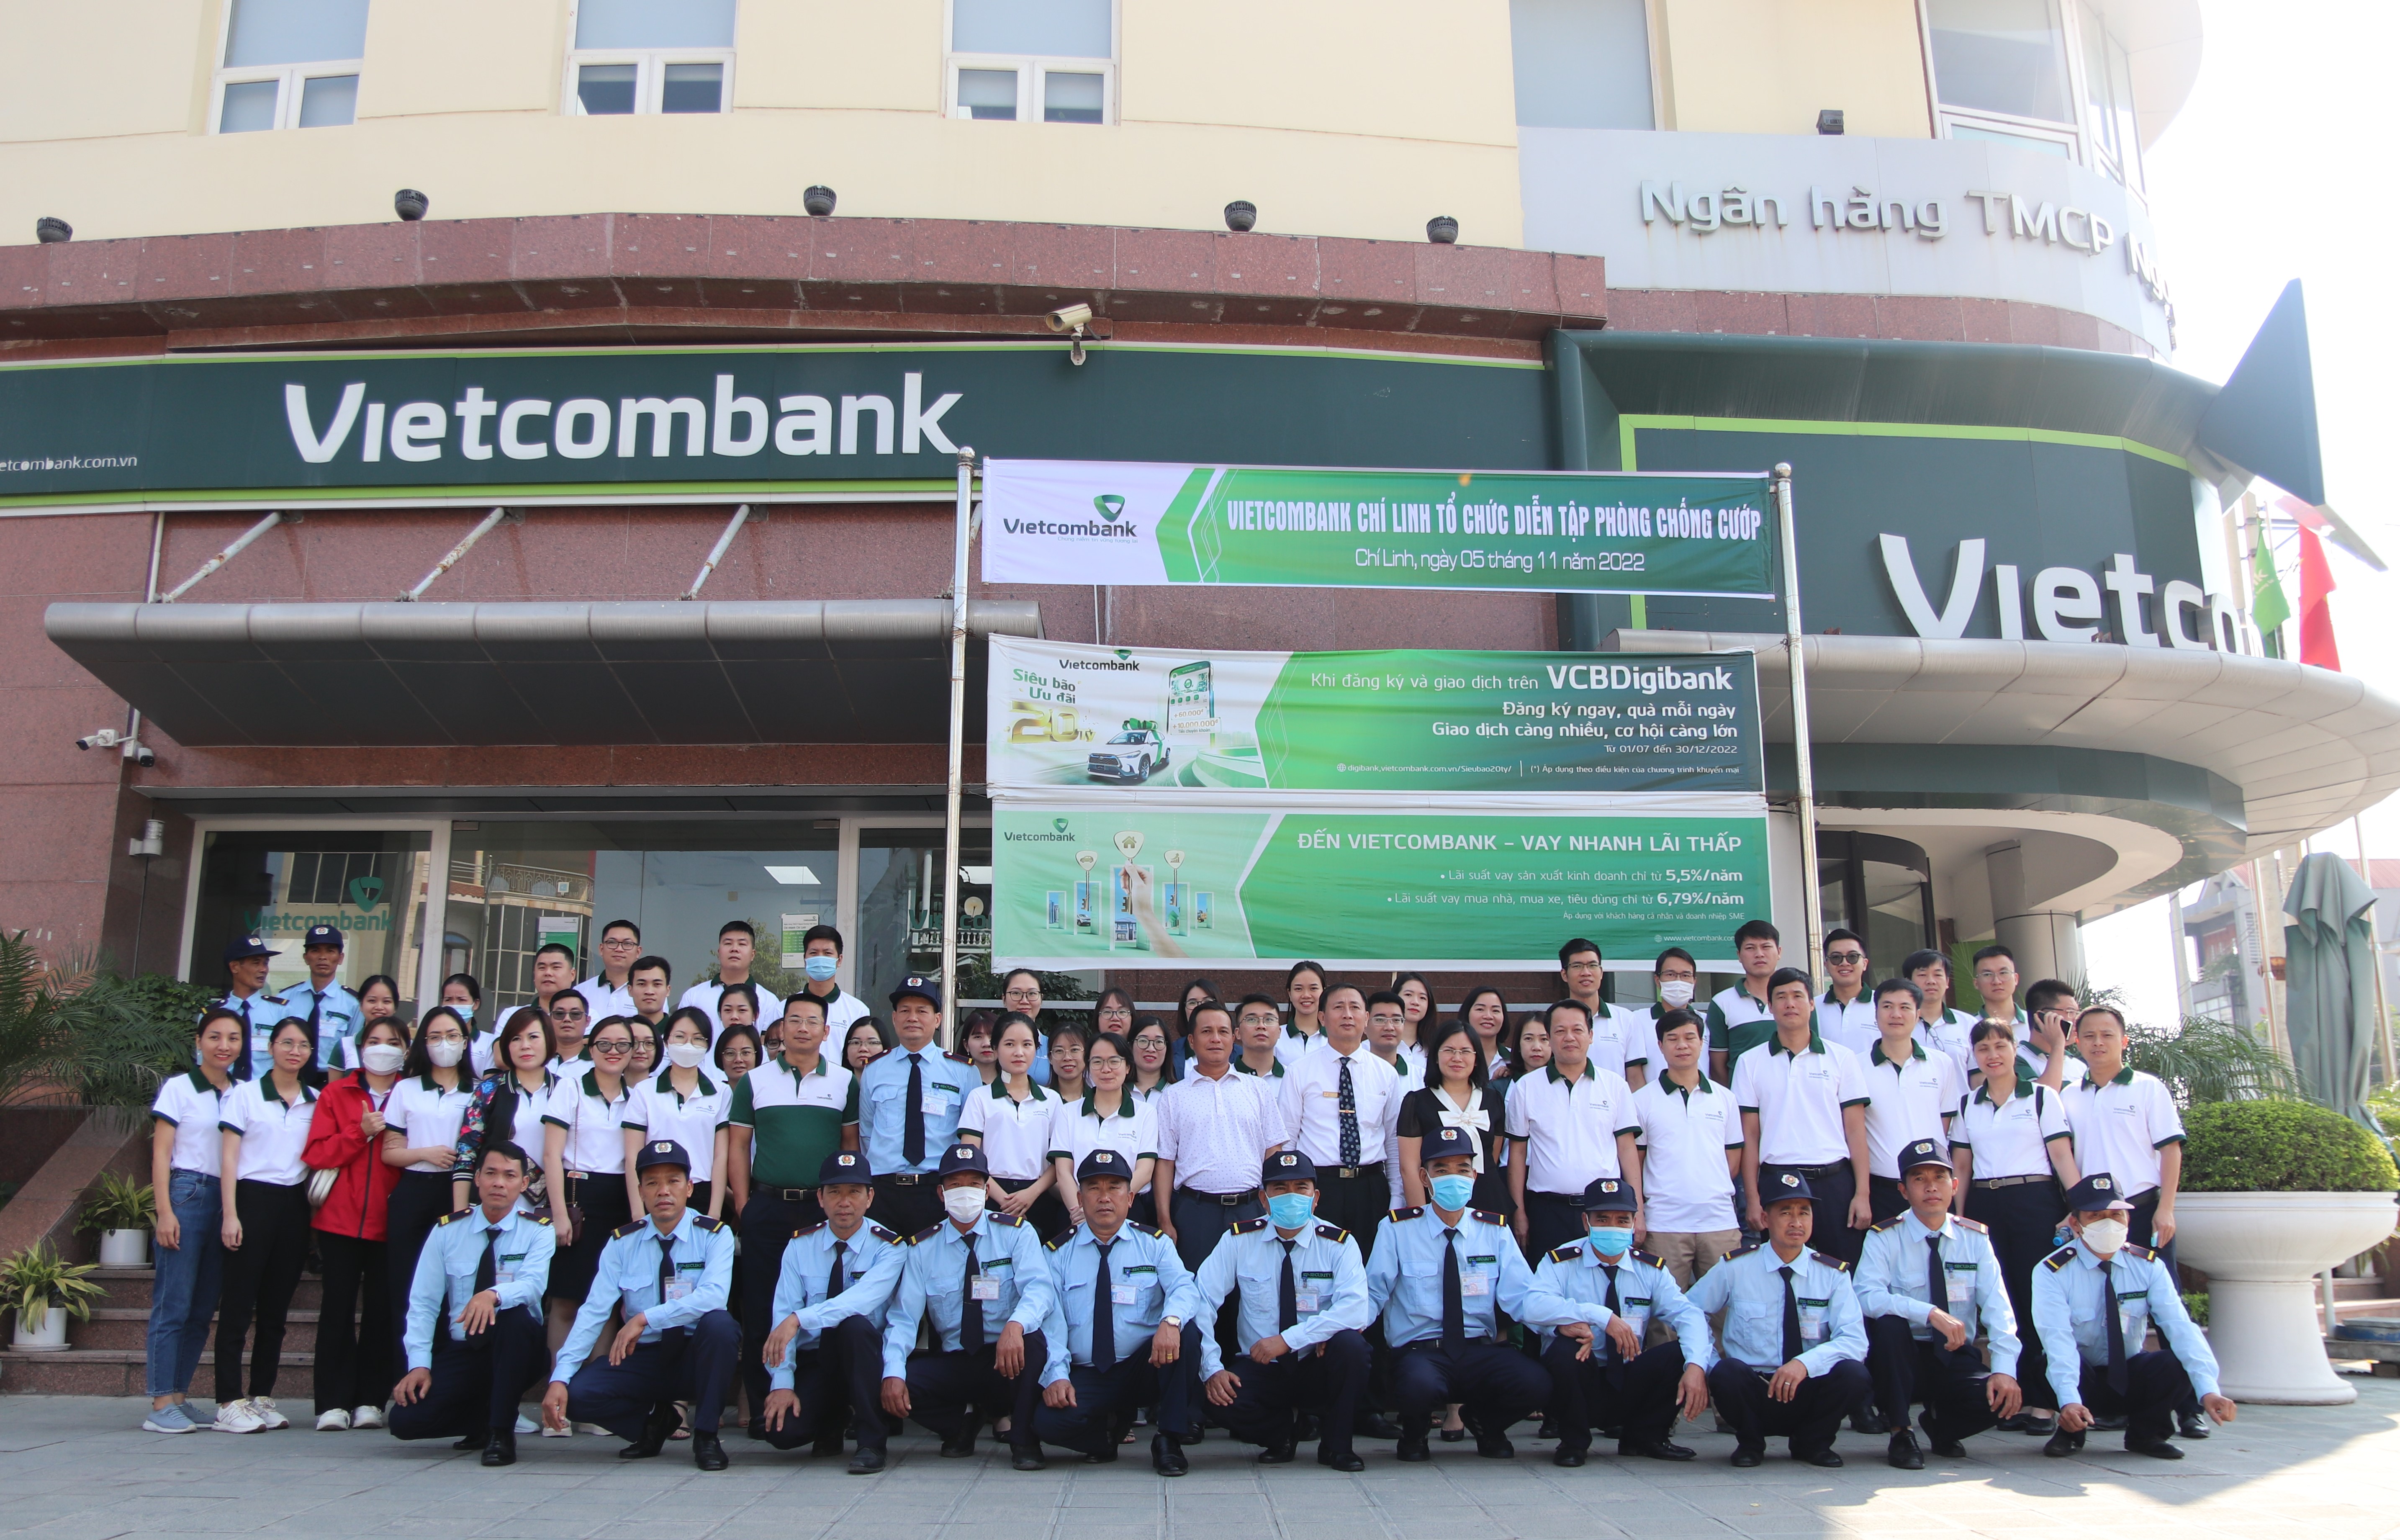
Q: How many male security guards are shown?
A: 14